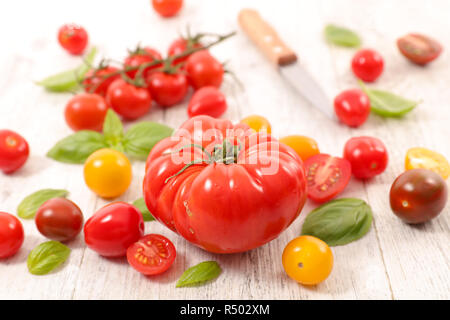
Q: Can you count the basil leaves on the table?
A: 11